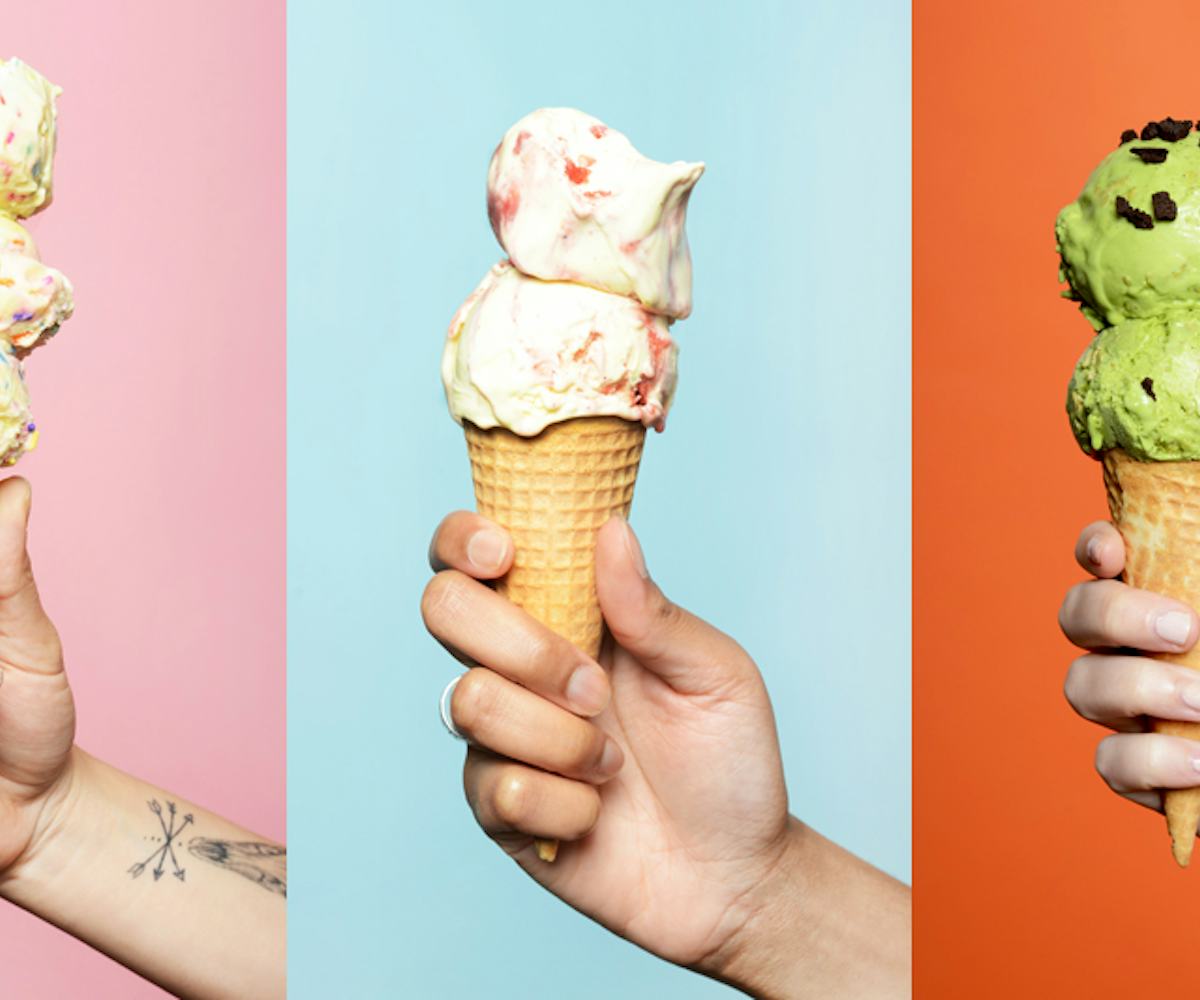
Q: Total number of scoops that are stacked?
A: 7